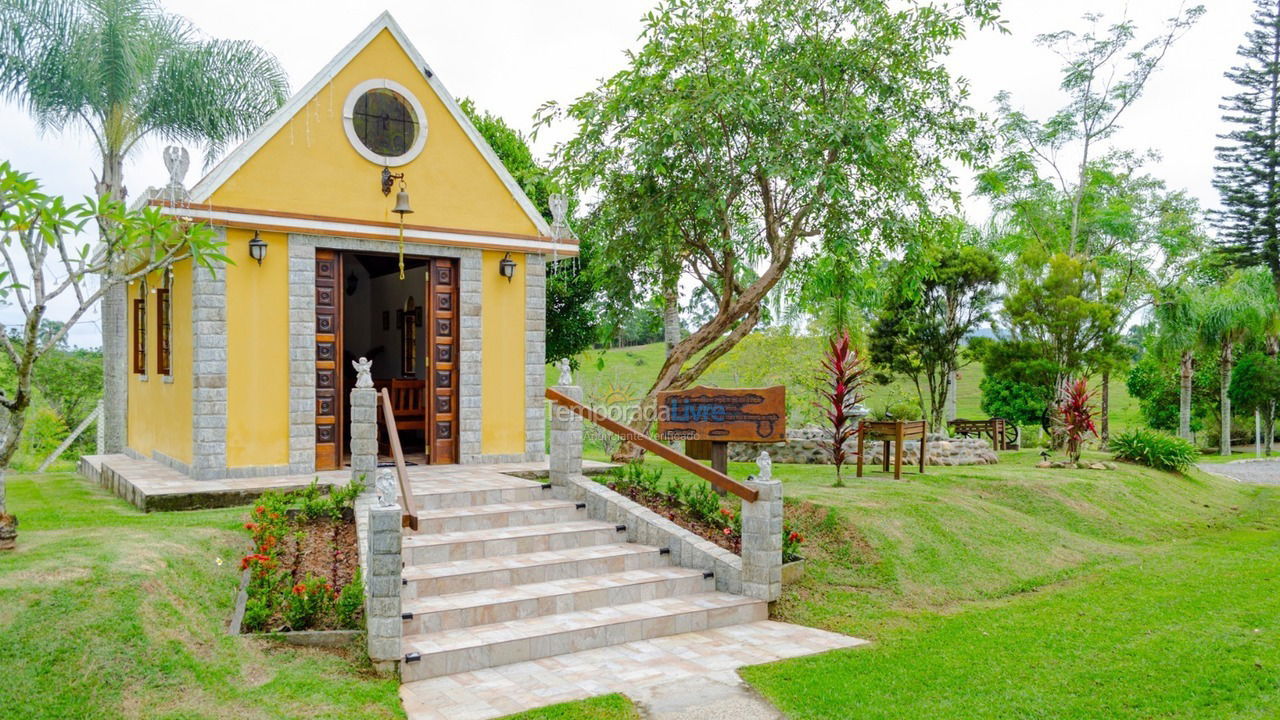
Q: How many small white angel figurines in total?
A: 4